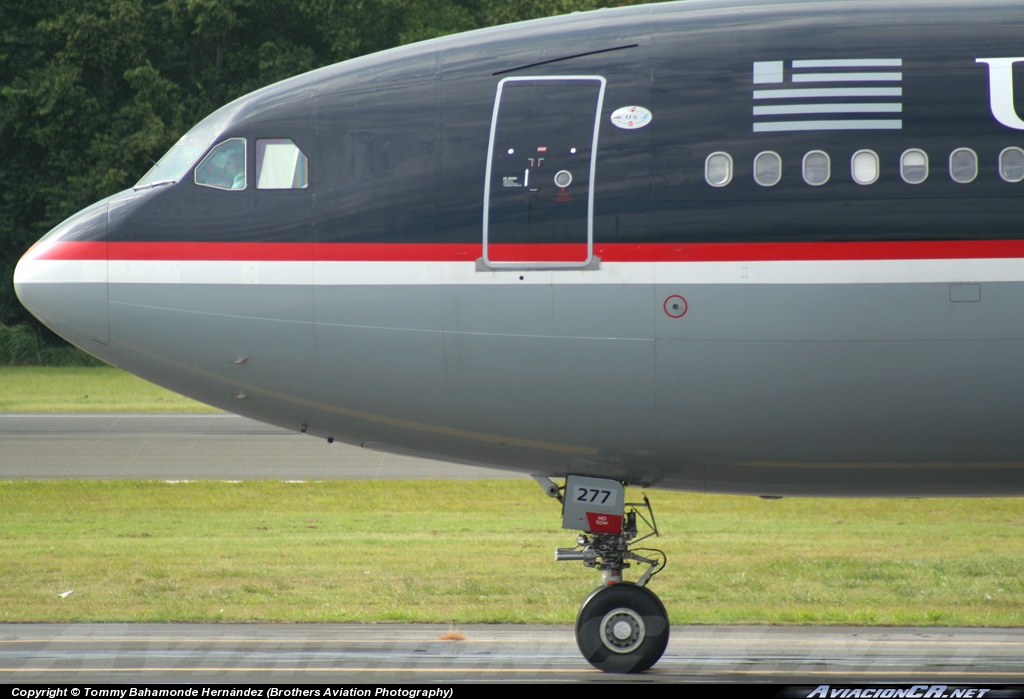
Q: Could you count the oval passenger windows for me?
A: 7